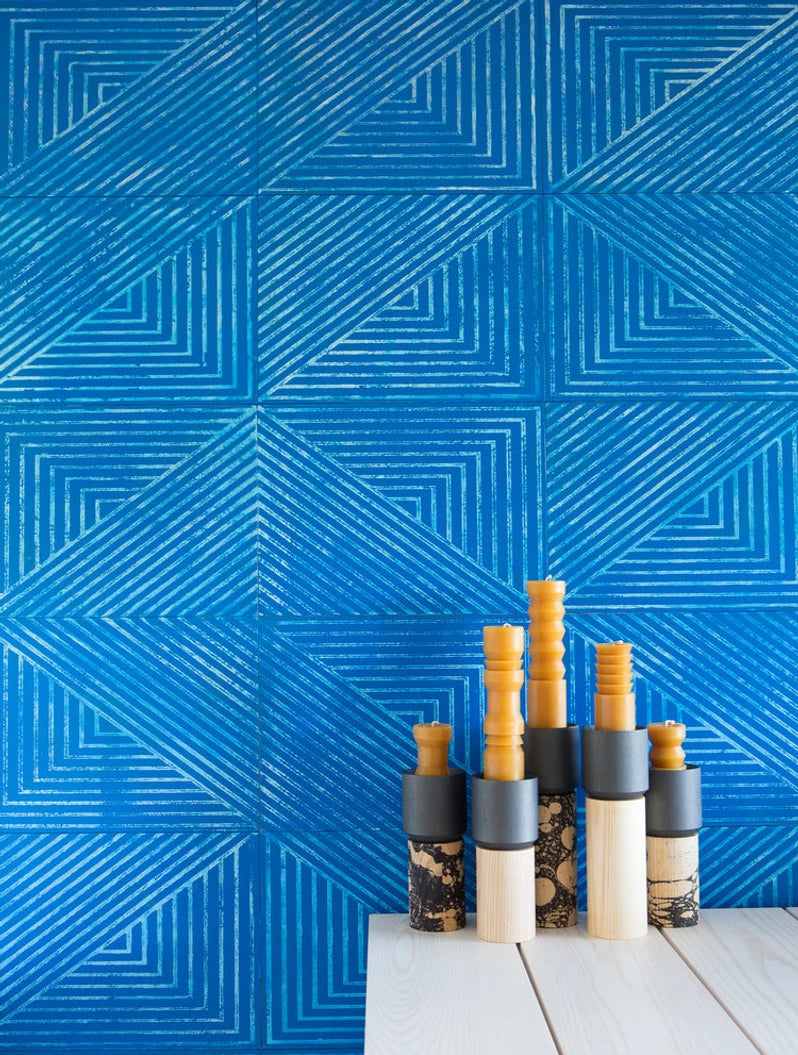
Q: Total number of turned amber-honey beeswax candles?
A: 5